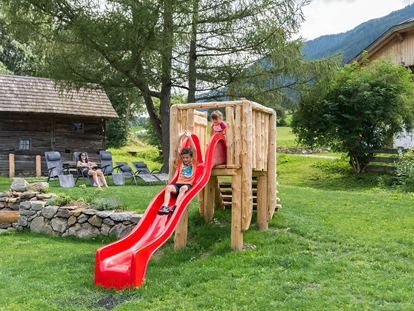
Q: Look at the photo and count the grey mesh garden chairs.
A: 5